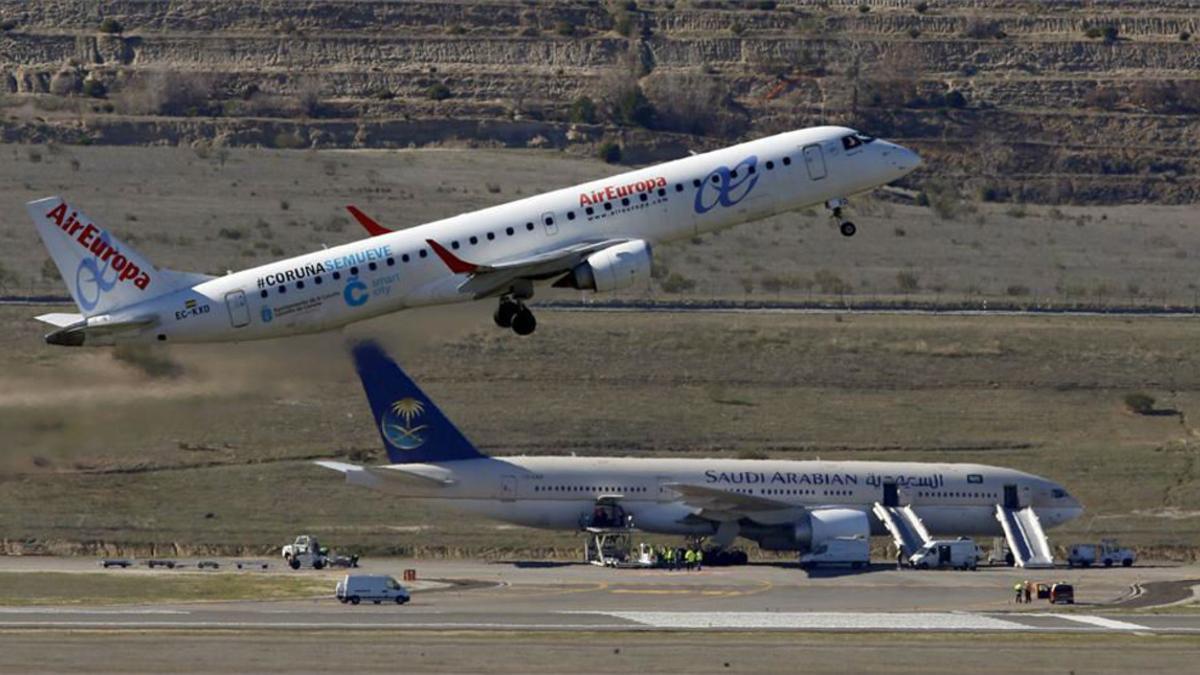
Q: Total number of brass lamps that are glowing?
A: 0